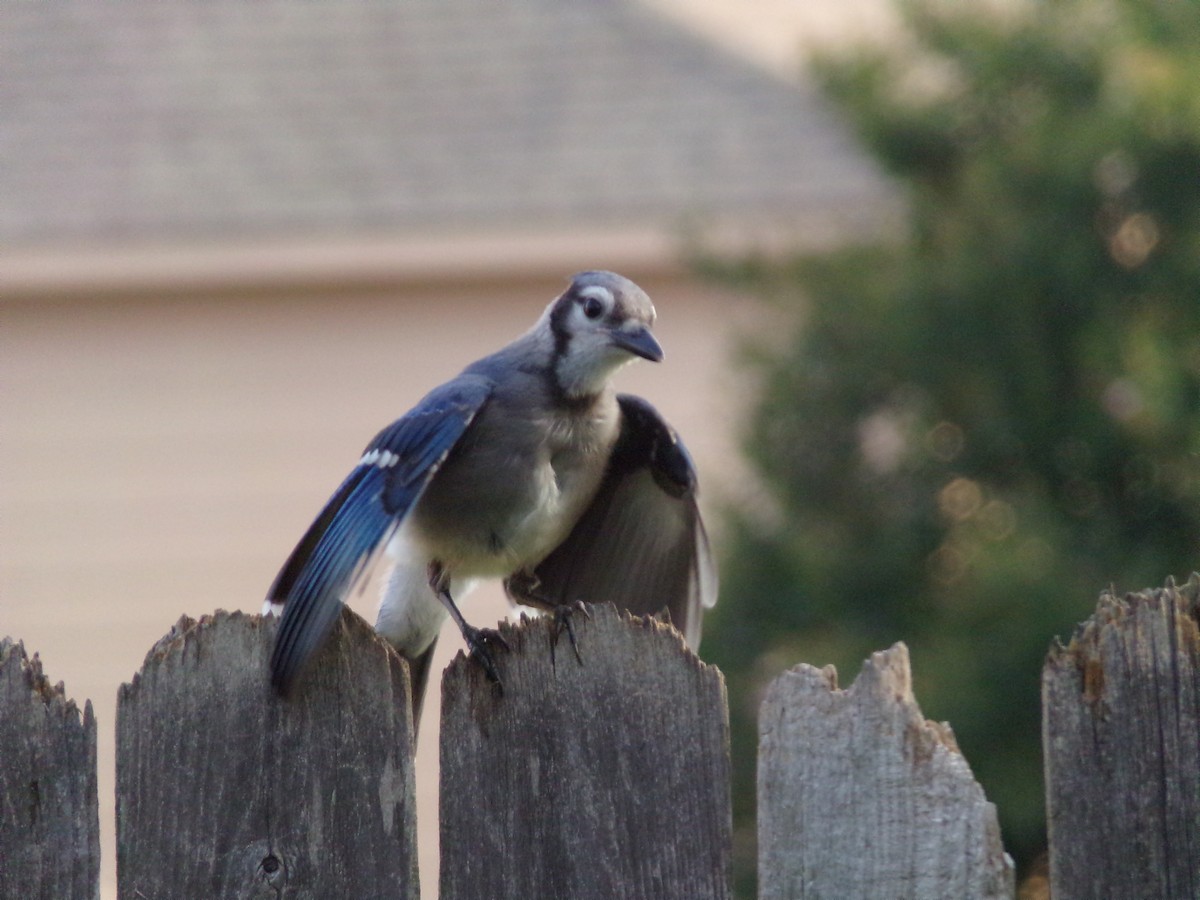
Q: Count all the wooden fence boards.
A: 5